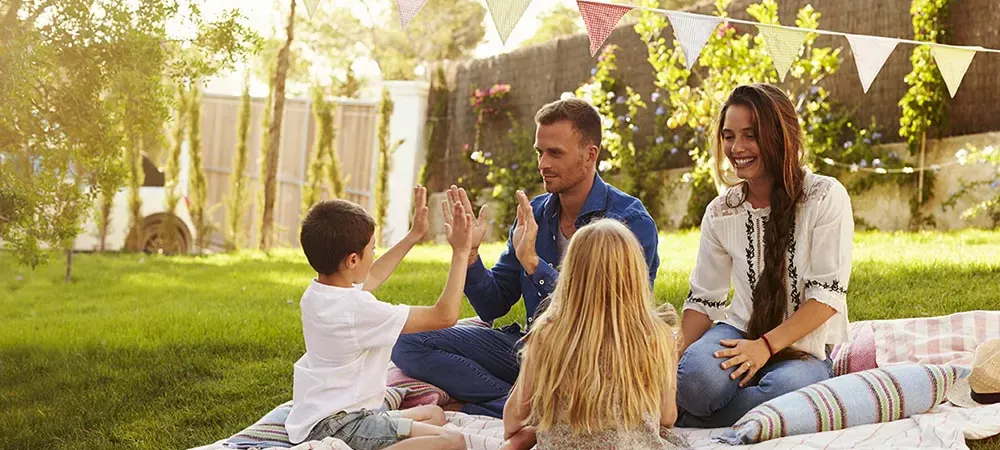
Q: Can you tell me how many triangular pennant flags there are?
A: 8